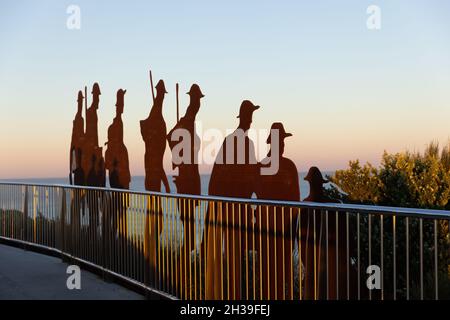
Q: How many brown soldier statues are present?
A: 8